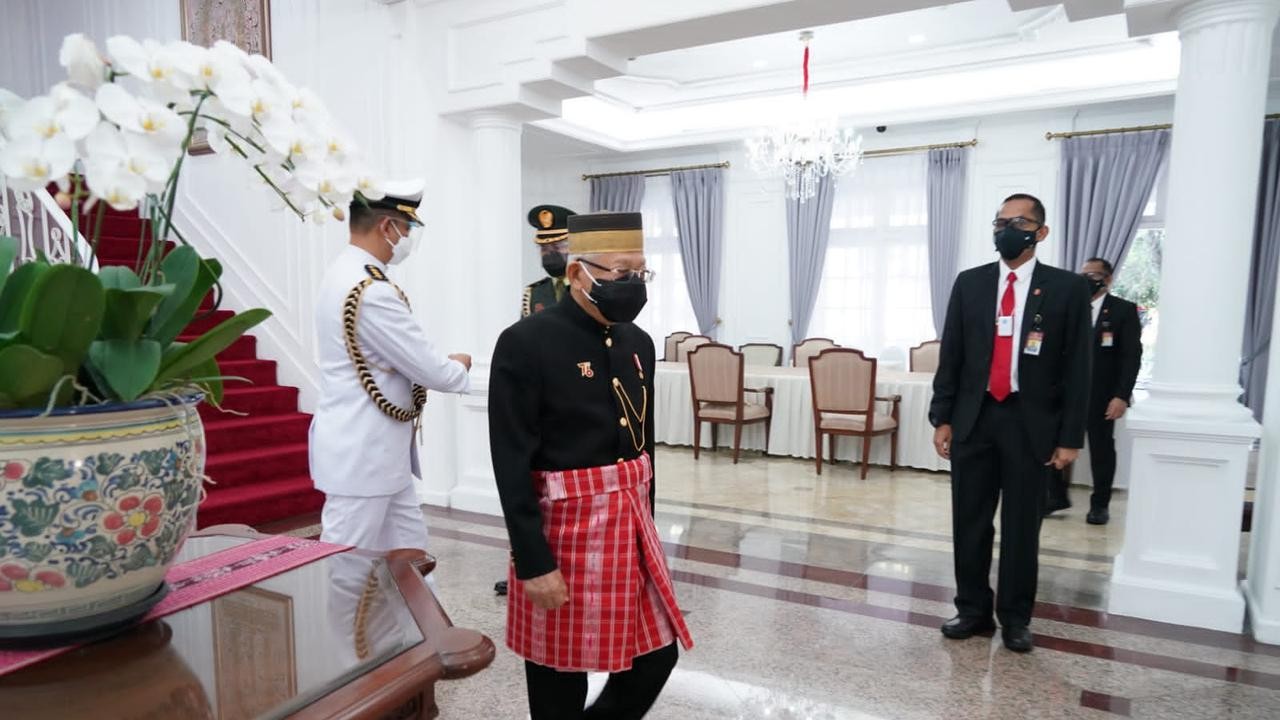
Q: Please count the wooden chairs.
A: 7